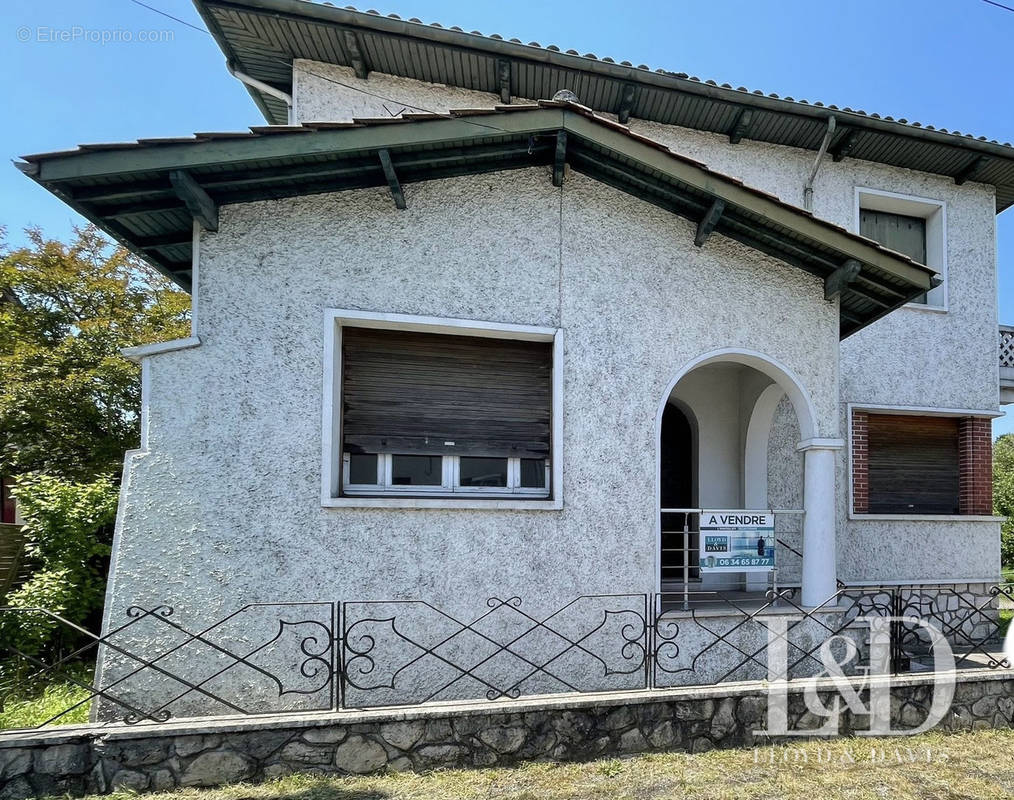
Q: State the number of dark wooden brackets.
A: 11